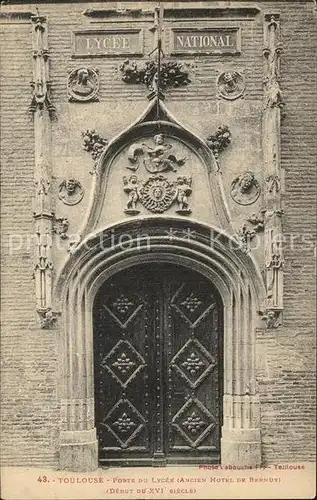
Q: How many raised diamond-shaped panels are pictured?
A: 6